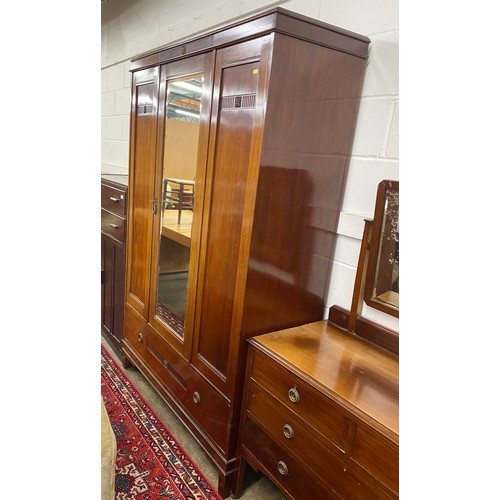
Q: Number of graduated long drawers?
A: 2